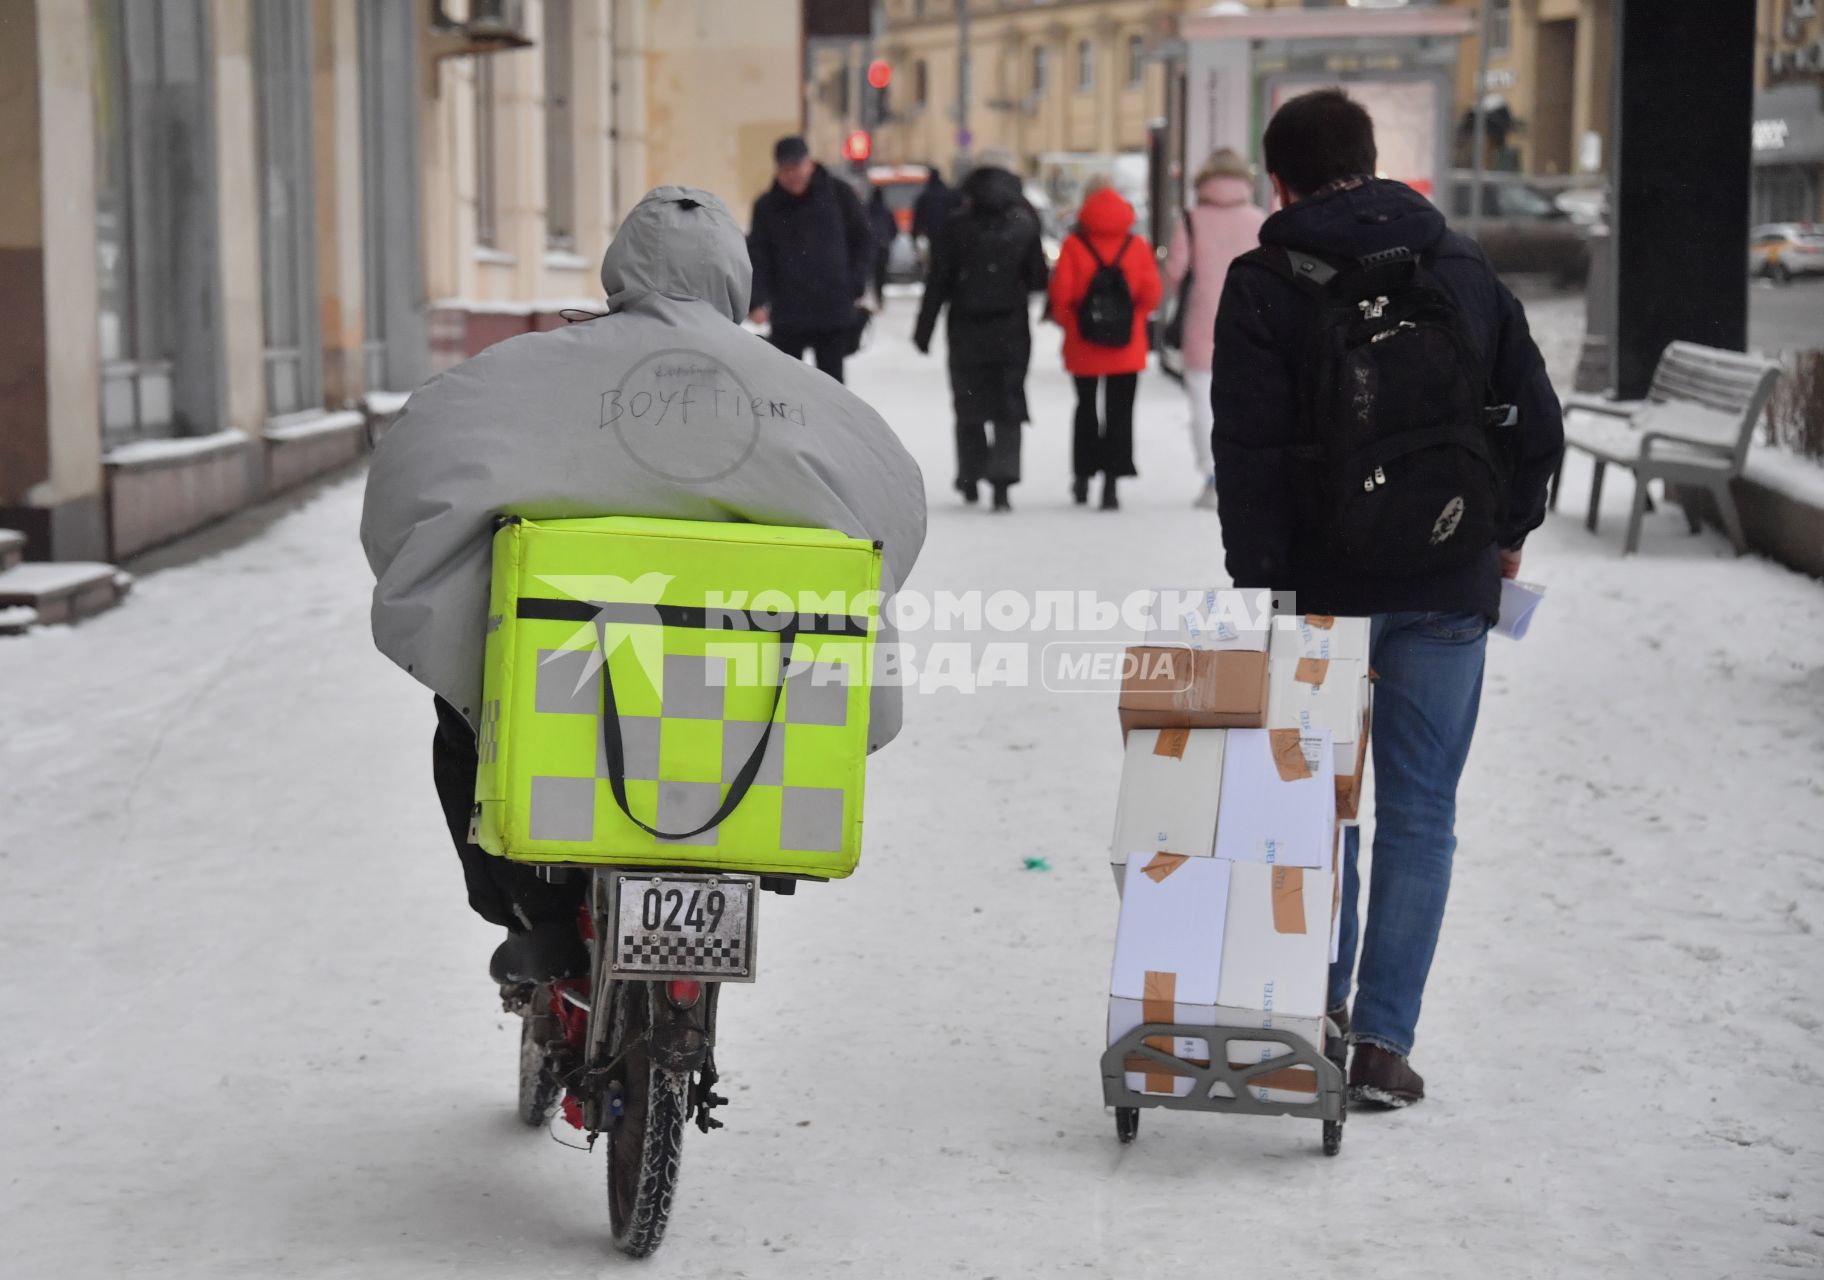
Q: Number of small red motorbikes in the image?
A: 1